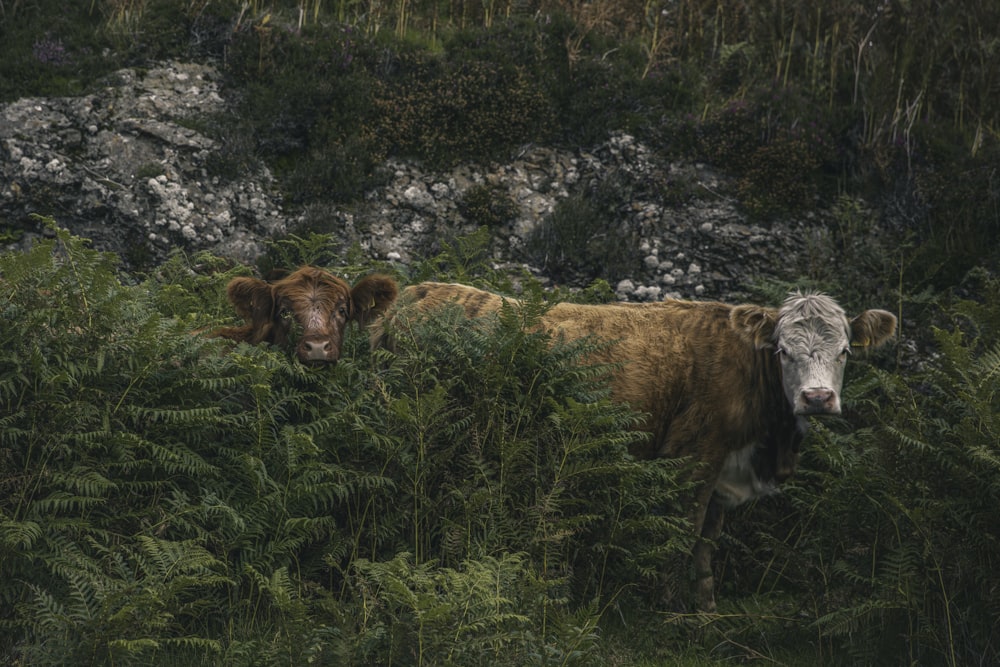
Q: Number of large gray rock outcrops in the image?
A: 2